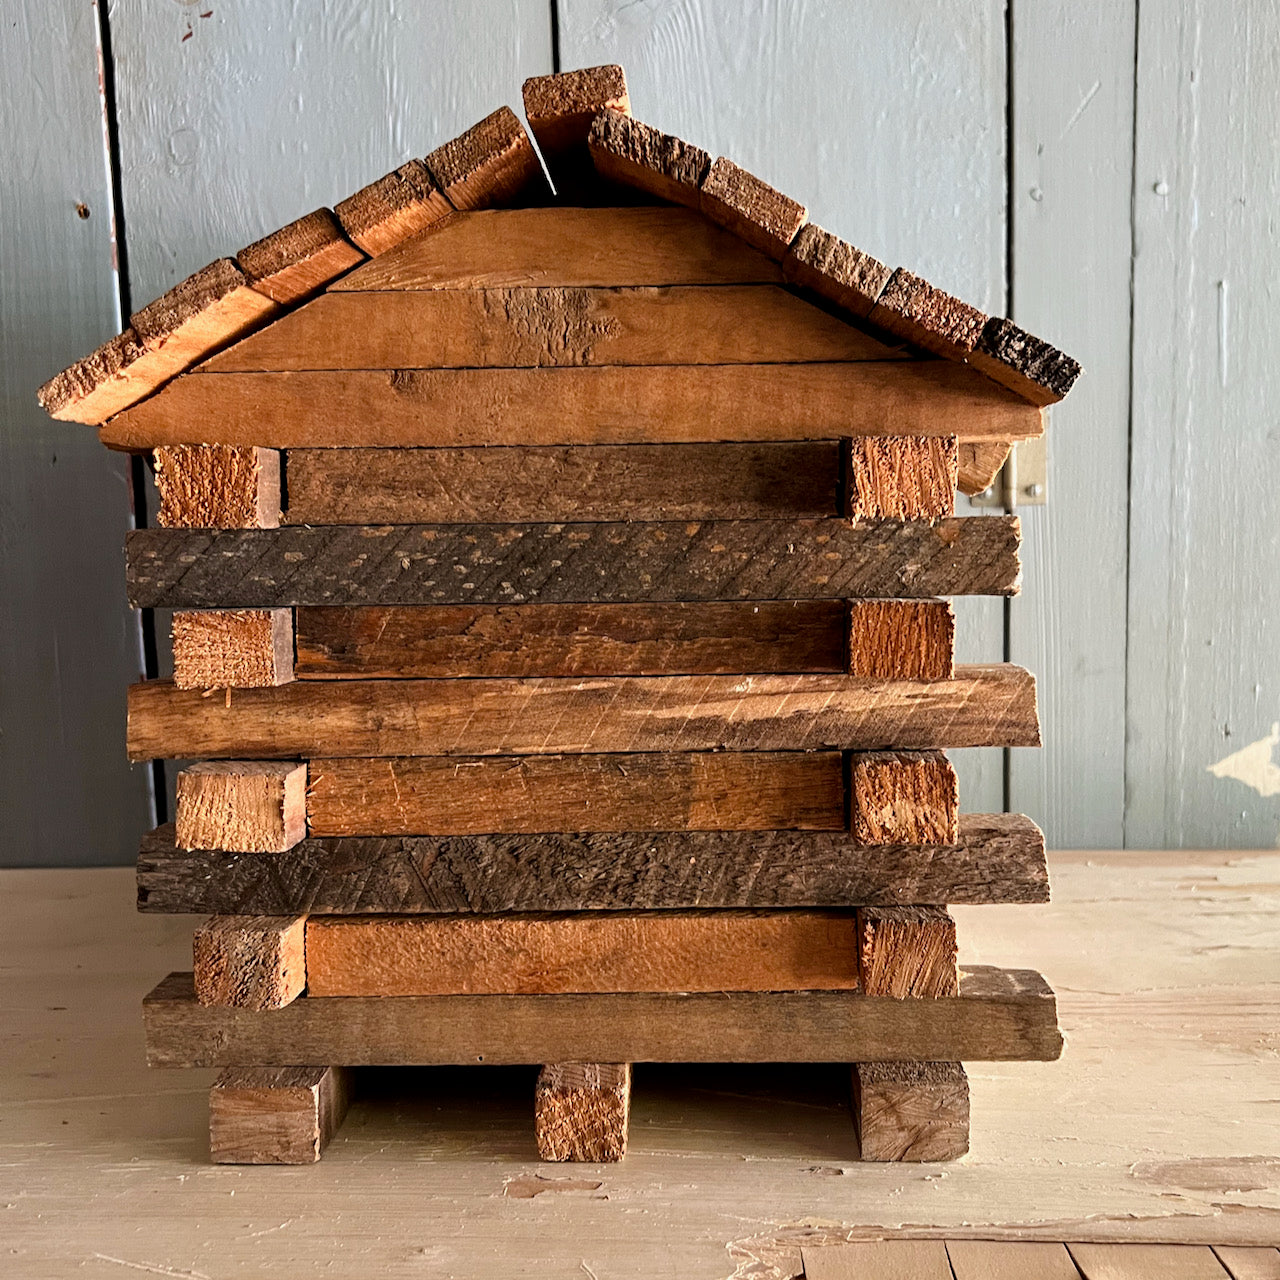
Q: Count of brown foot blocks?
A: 3